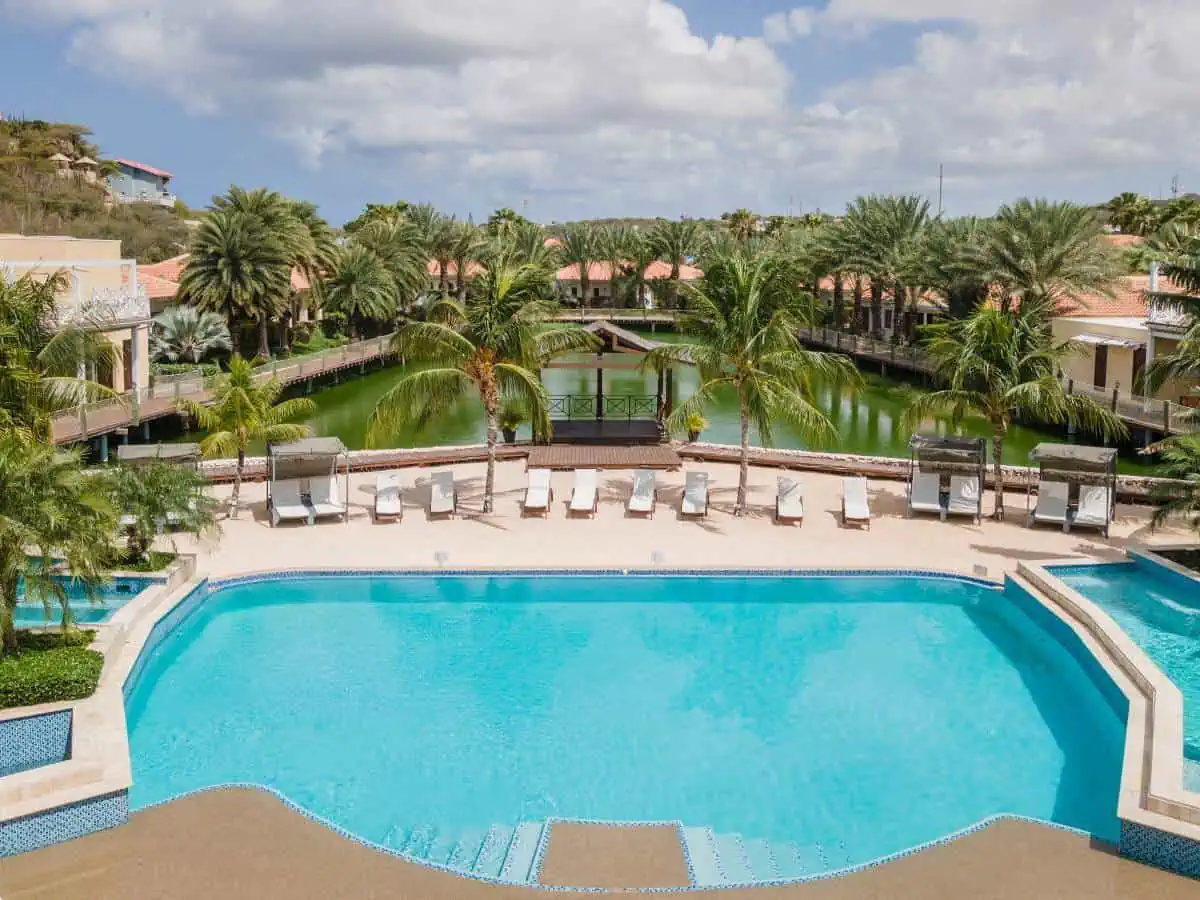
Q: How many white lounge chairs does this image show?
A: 14